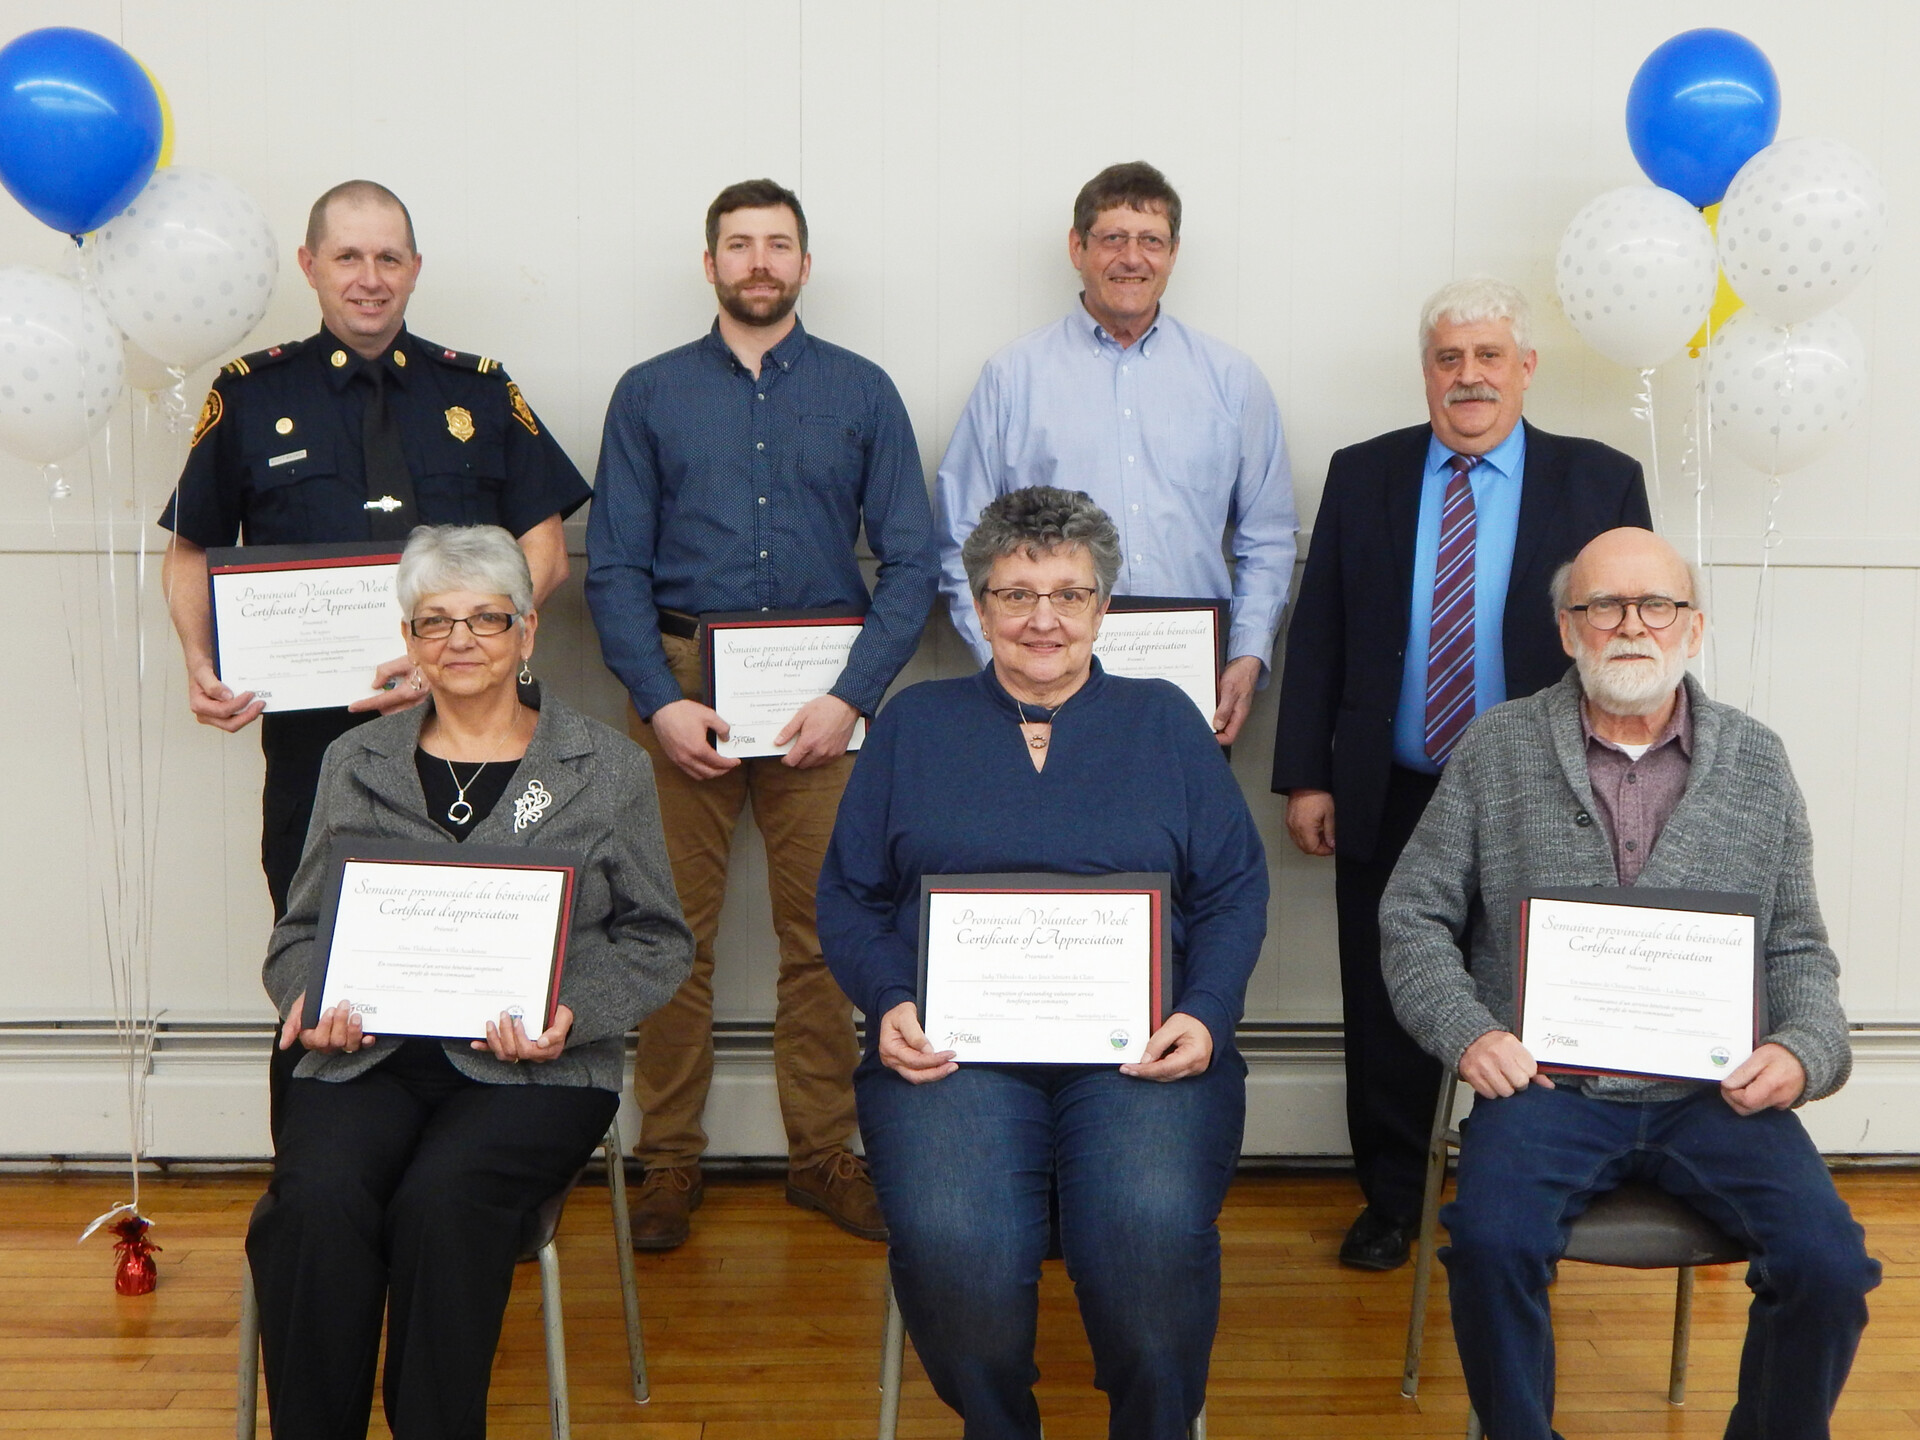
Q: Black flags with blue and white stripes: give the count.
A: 0